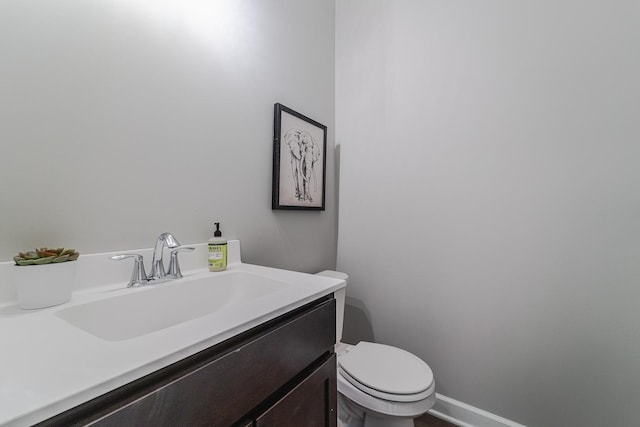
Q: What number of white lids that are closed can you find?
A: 1